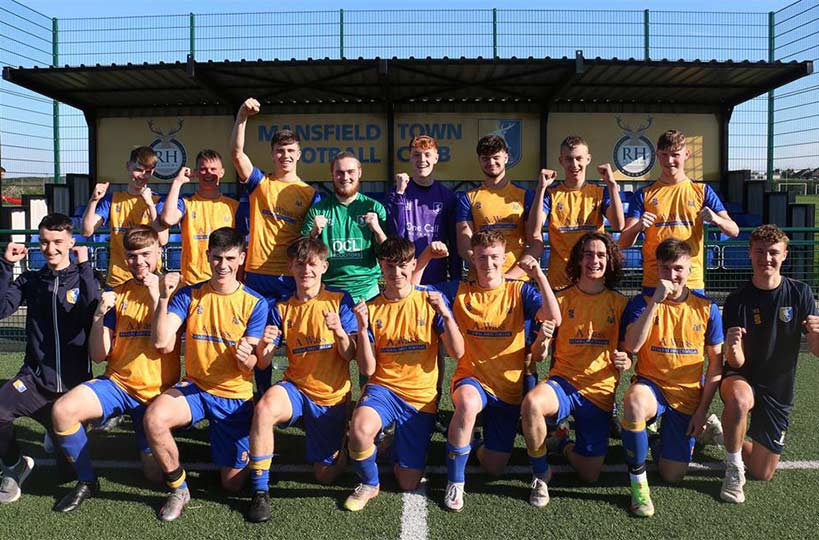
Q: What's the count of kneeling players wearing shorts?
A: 8